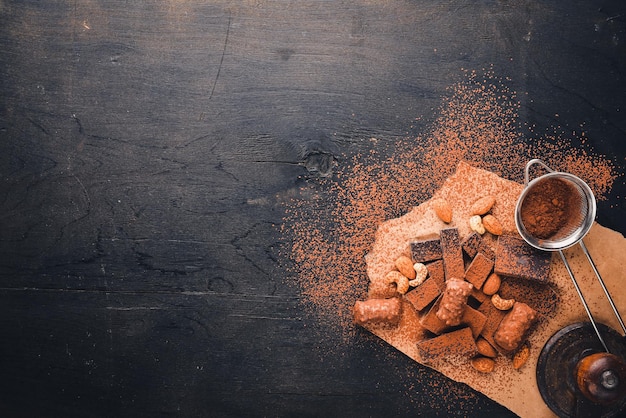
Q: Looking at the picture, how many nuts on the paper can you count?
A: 12